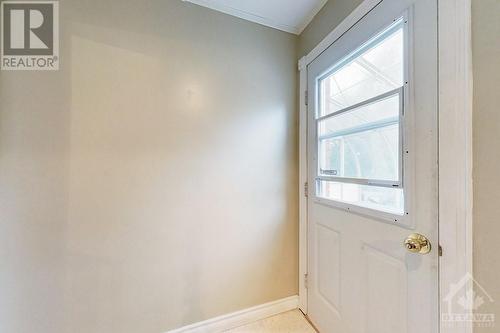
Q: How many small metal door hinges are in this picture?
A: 3